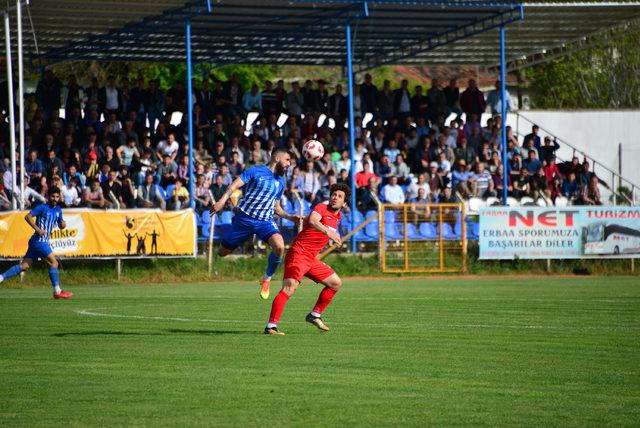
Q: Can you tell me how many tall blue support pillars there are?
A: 3